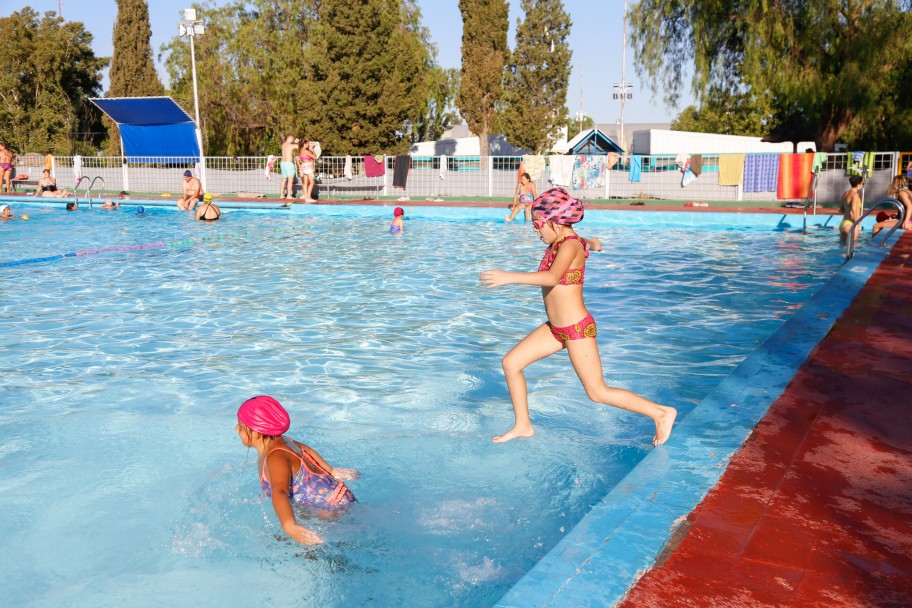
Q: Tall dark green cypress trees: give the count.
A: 3